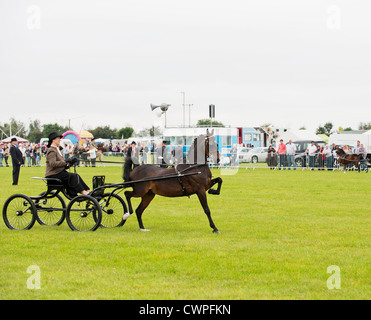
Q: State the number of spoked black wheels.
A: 4